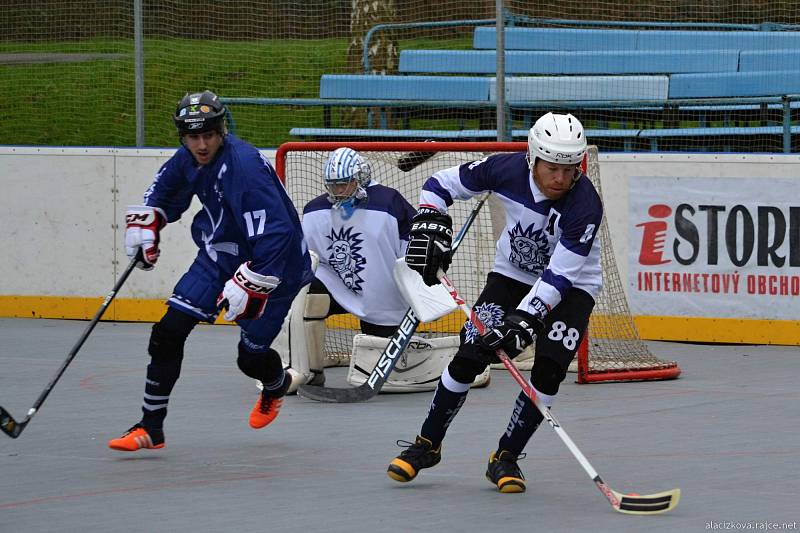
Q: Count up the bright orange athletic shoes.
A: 2